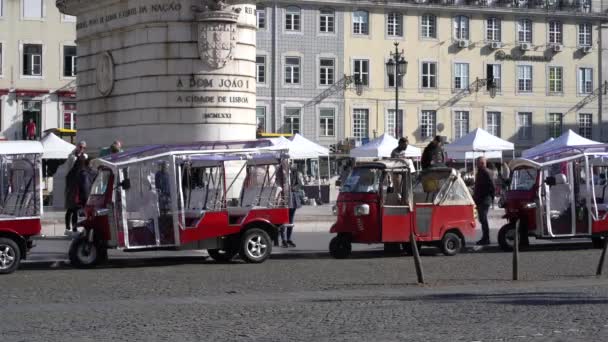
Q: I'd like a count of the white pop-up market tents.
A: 7